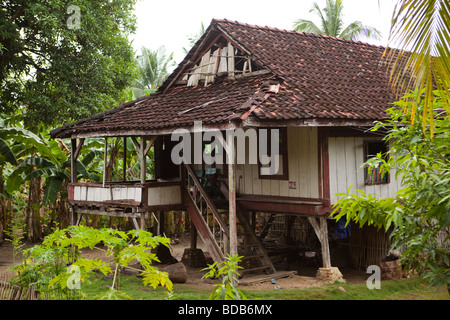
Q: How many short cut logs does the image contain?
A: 1